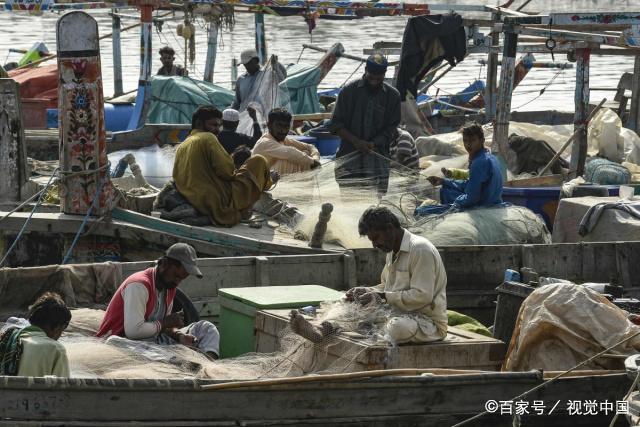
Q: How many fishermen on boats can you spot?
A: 12